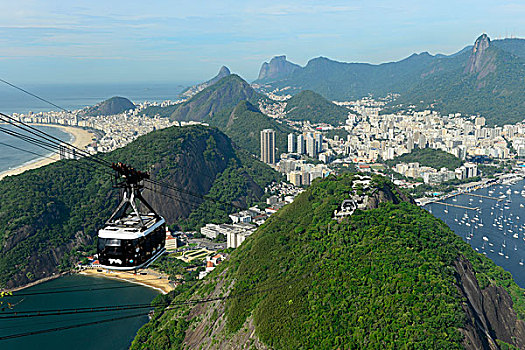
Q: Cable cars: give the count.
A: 1